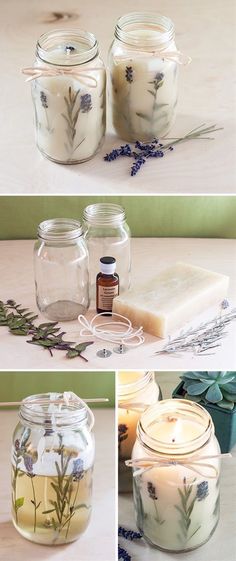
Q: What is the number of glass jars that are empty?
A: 2